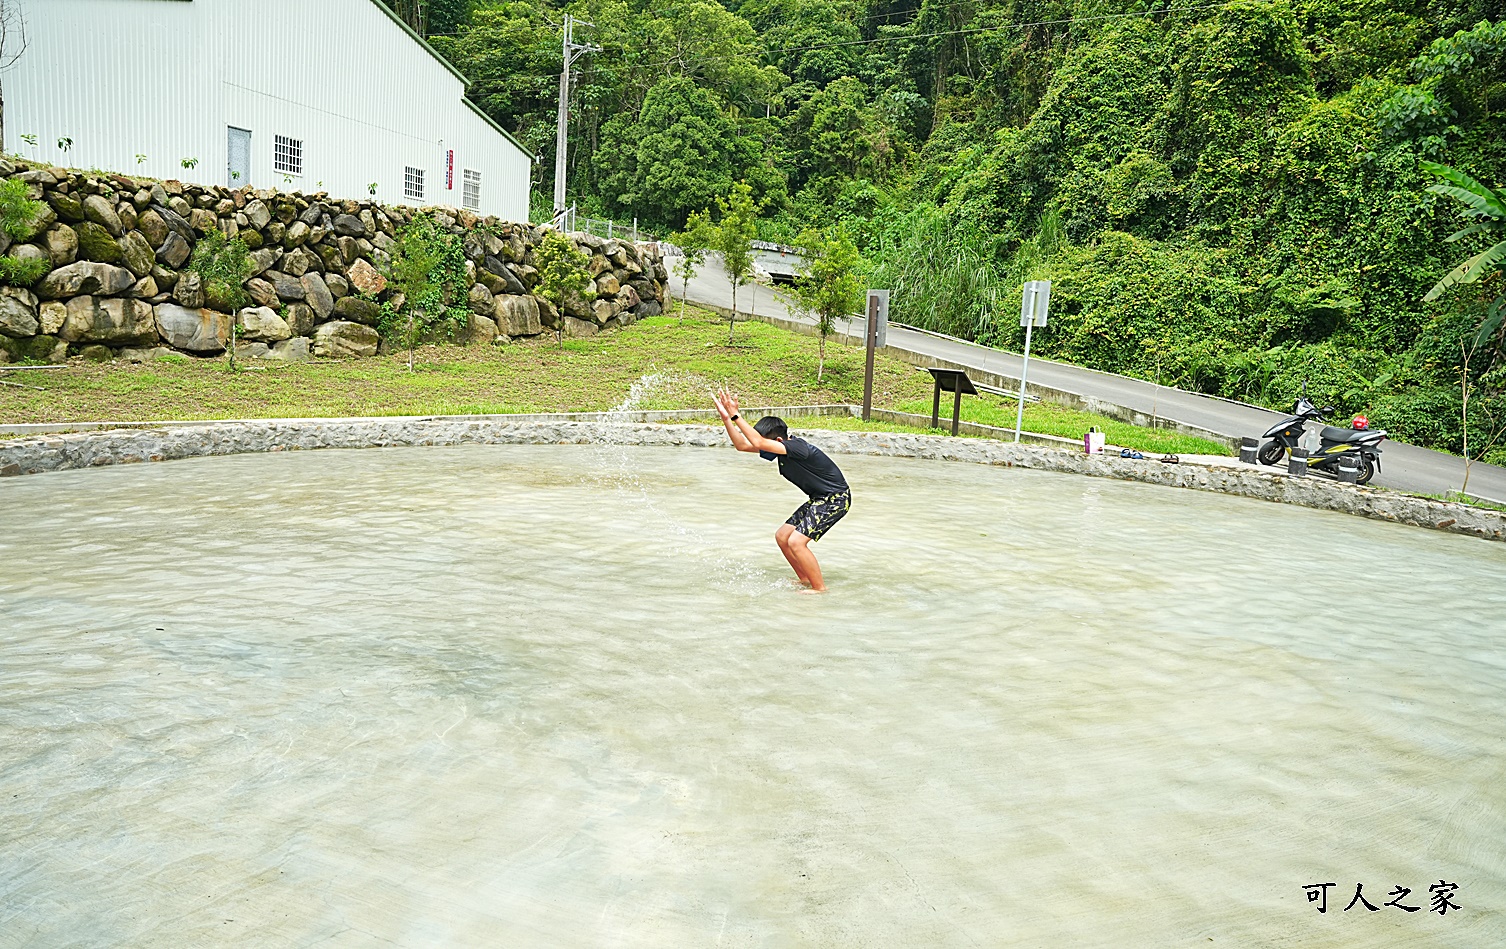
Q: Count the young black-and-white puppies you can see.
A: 0